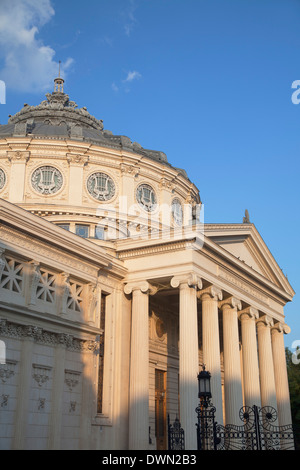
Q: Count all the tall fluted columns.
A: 7